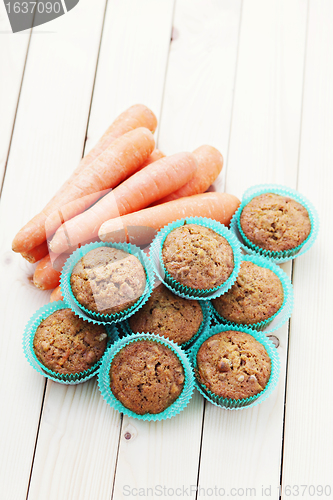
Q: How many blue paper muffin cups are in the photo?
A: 8